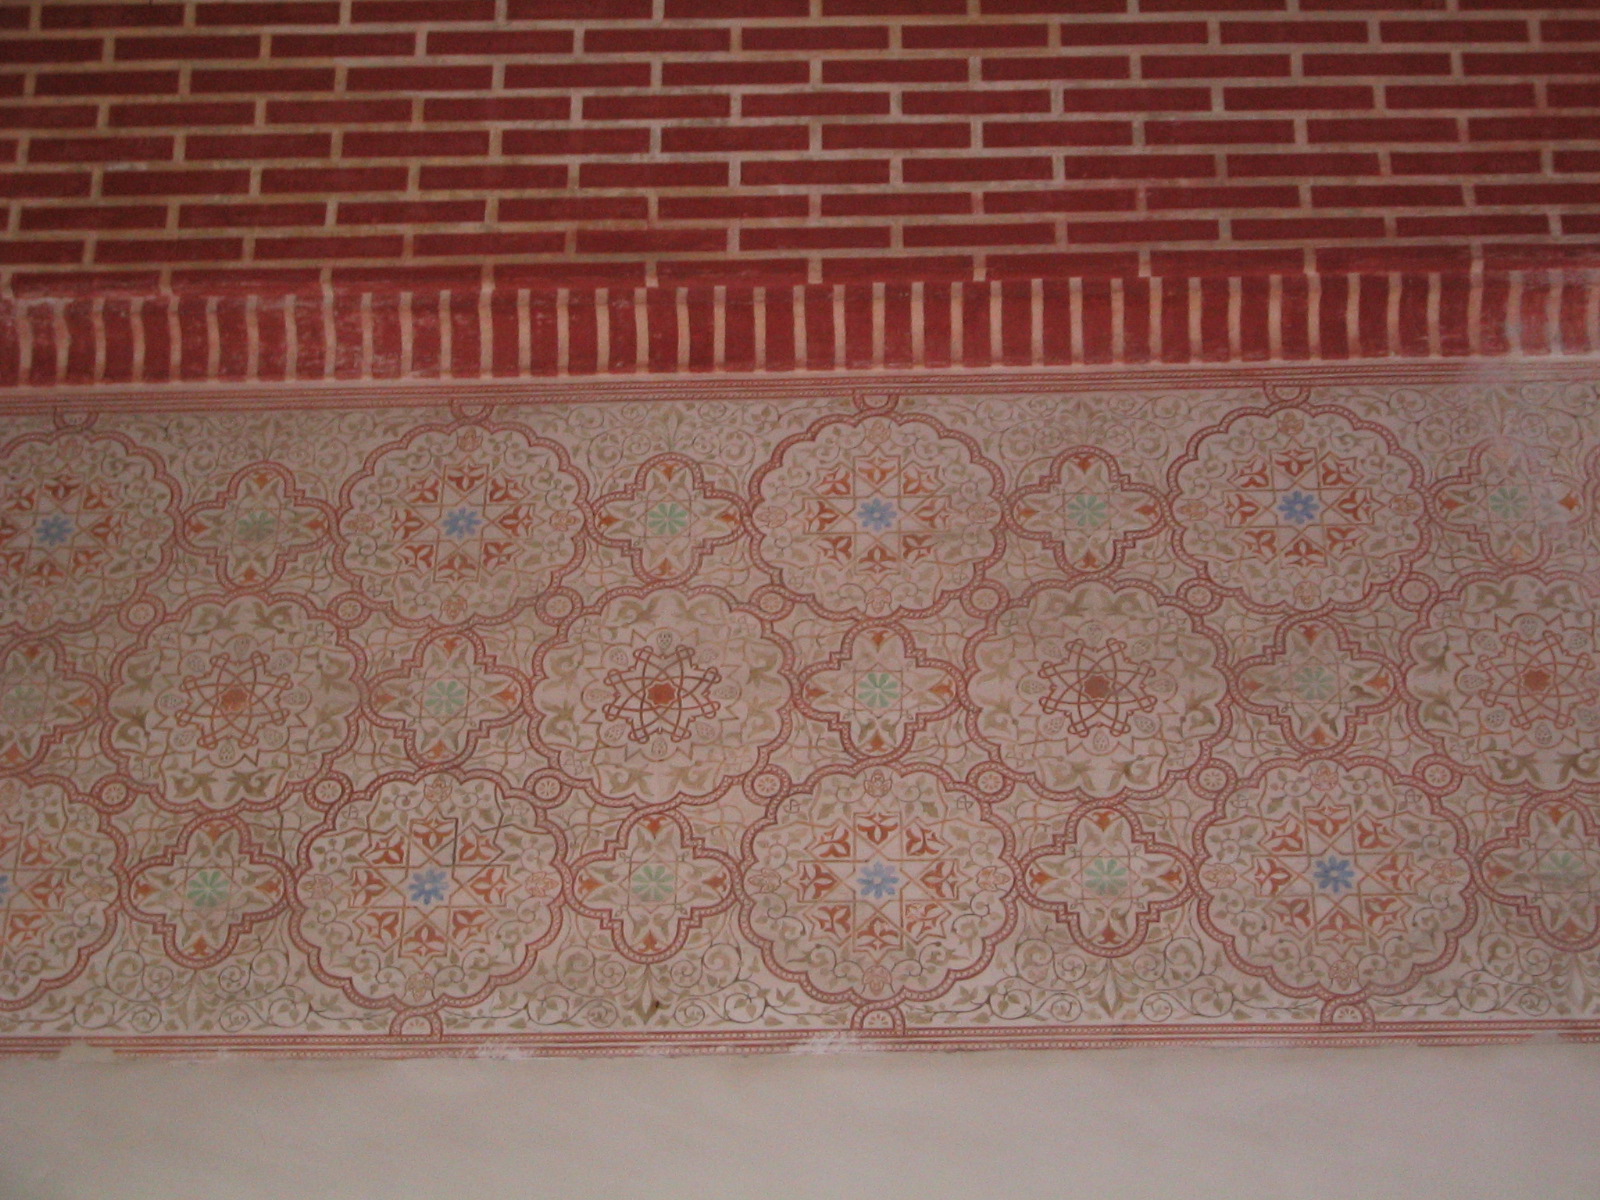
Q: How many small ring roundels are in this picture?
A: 14